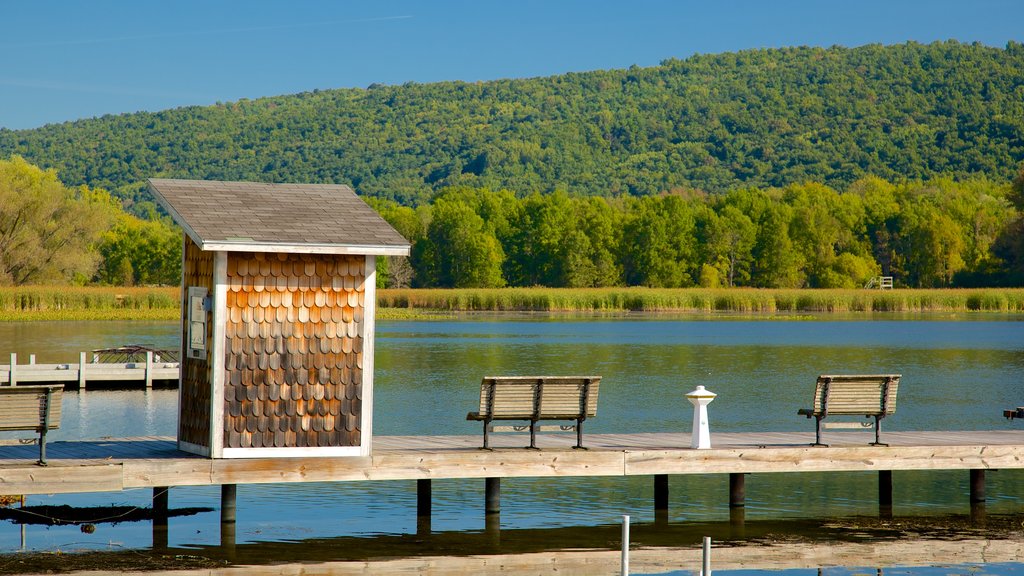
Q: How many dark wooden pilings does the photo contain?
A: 8